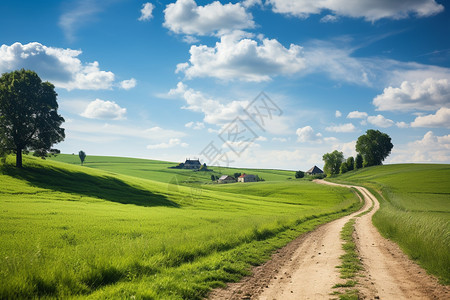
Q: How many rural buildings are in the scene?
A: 4